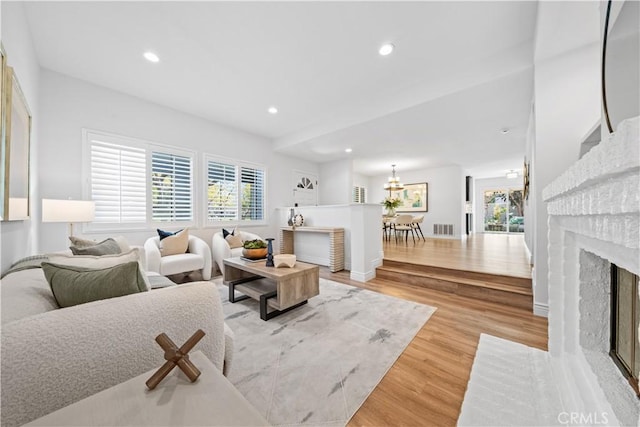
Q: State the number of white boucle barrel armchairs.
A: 2